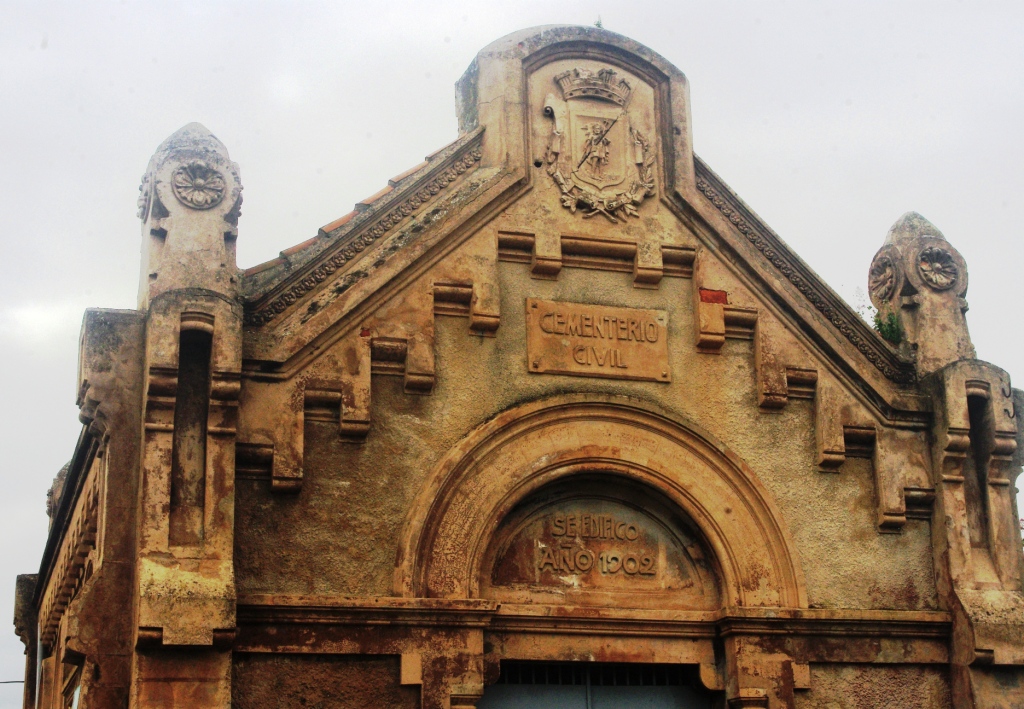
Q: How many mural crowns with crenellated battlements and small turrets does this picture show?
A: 1